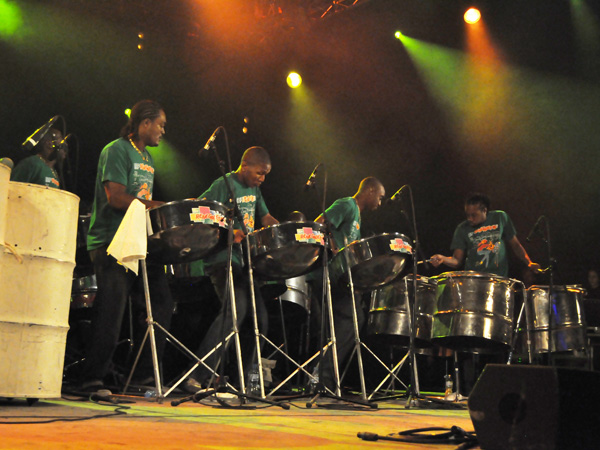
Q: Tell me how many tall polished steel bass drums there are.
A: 3